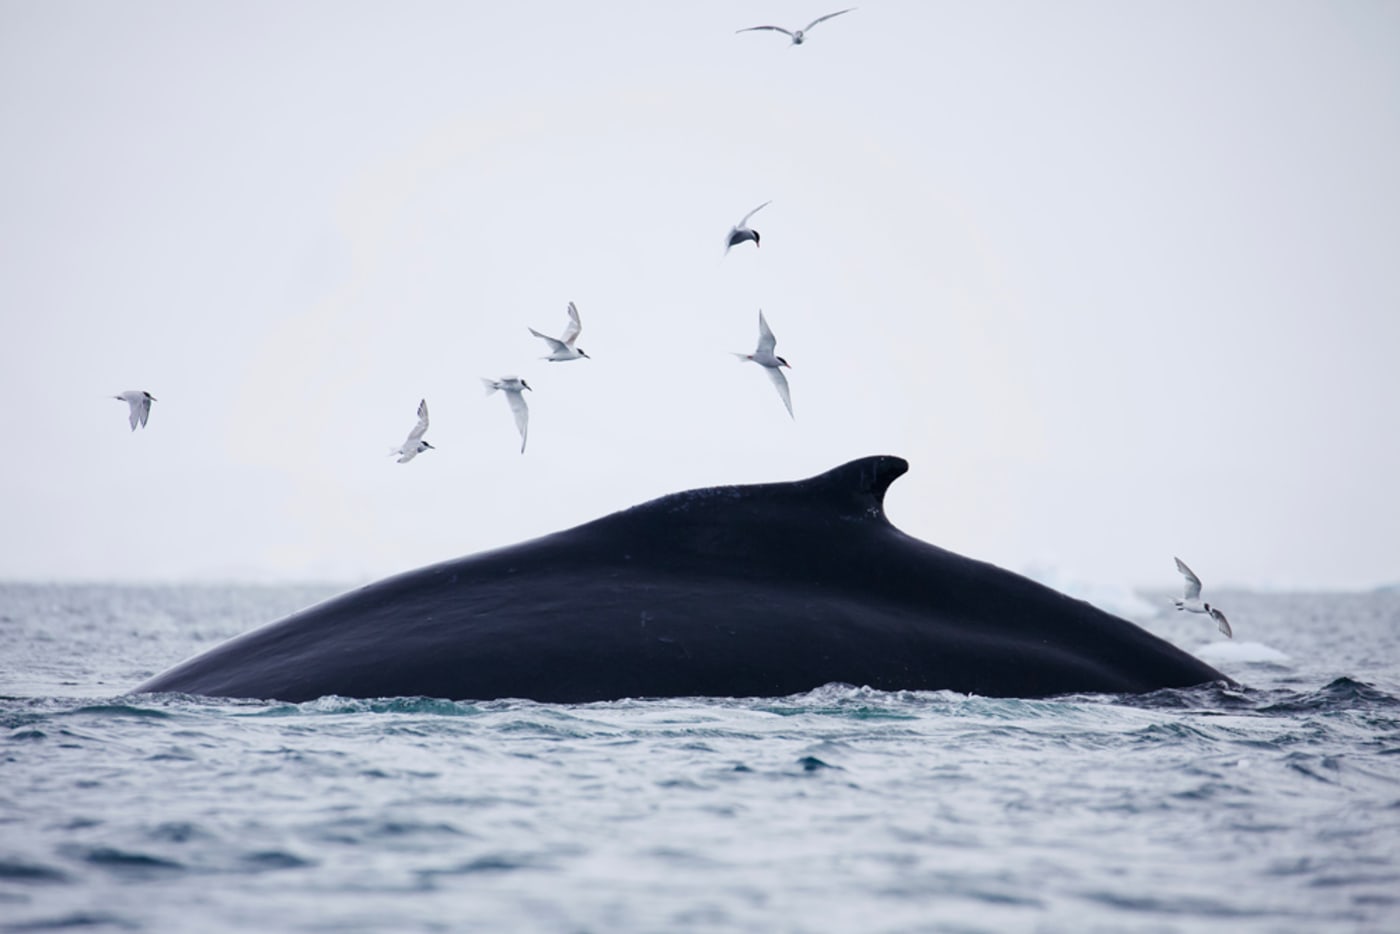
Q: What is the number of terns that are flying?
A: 8